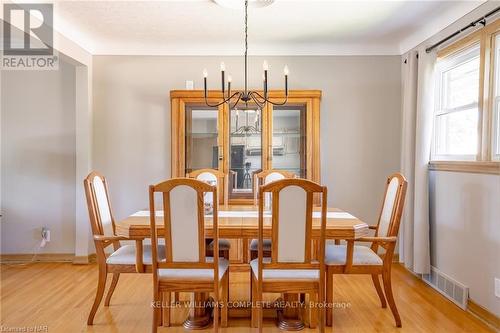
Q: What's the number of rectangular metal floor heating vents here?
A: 1